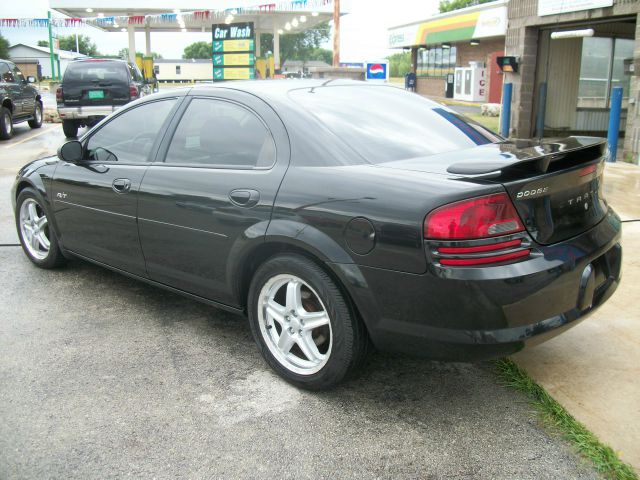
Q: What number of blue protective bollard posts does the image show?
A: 3